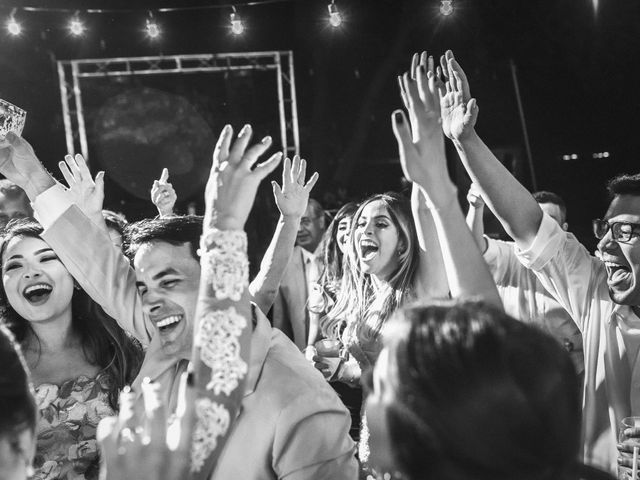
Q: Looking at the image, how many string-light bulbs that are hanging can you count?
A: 6